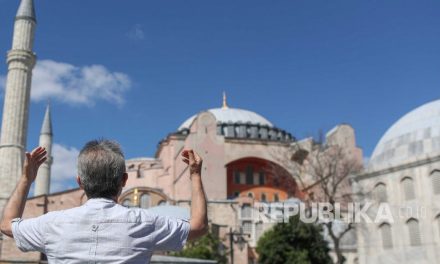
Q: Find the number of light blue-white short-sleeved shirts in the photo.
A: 1